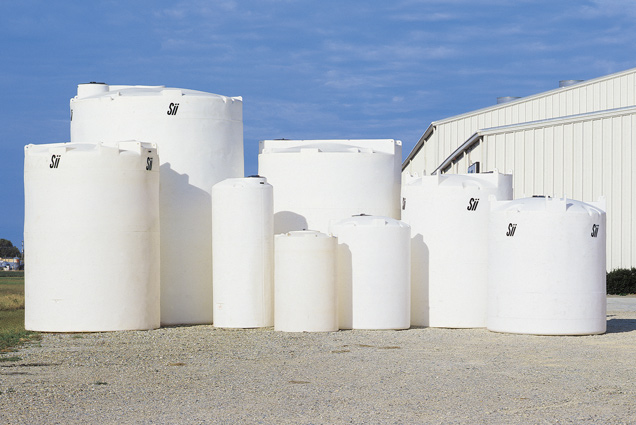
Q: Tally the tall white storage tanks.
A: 8